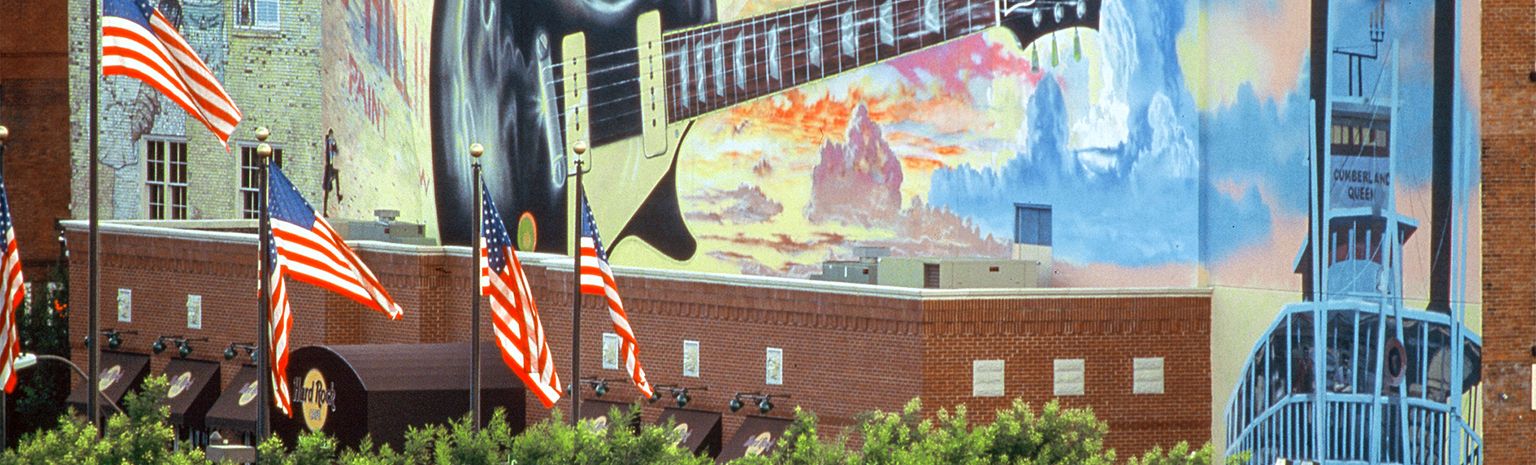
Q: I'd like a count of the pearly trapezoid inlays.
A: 9